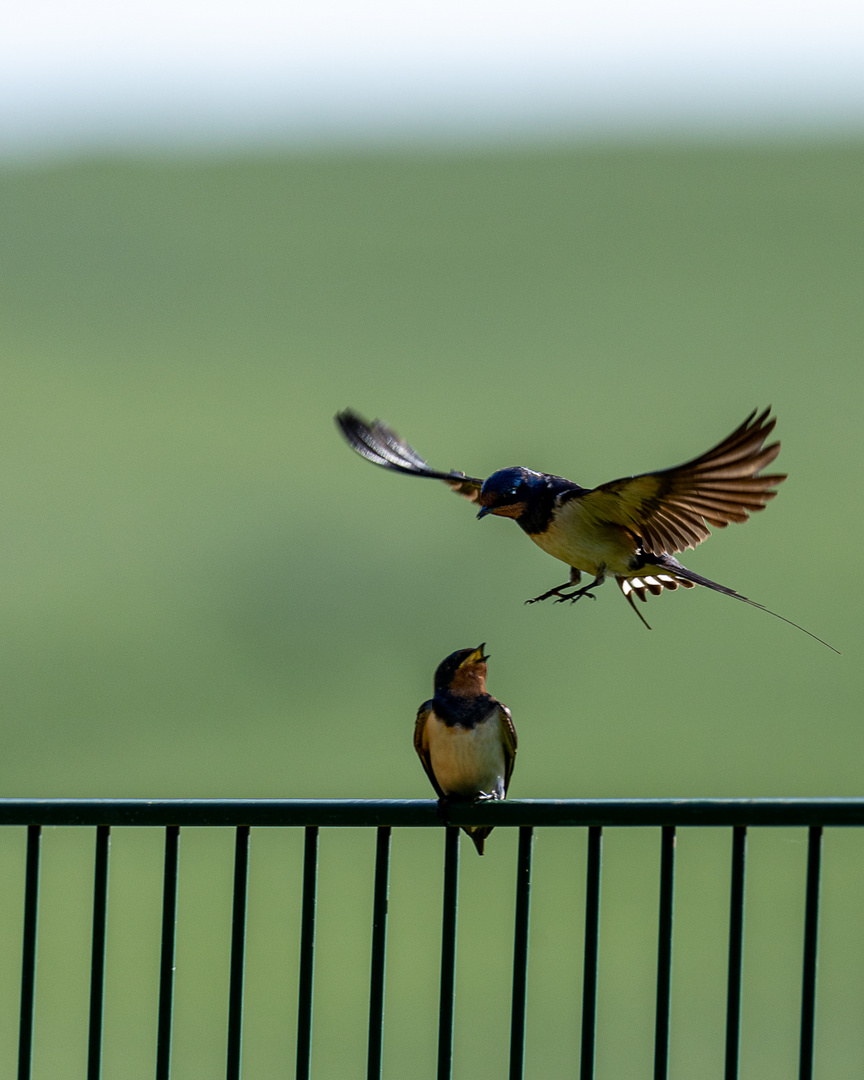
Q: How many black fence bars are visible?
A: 12